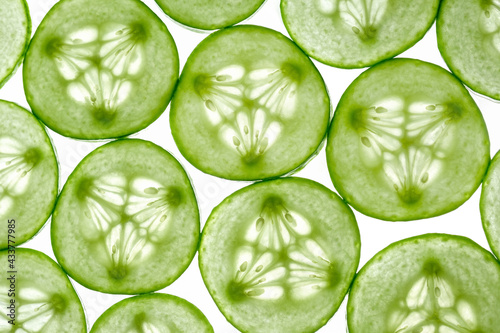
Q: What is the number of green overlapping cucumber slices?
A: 14